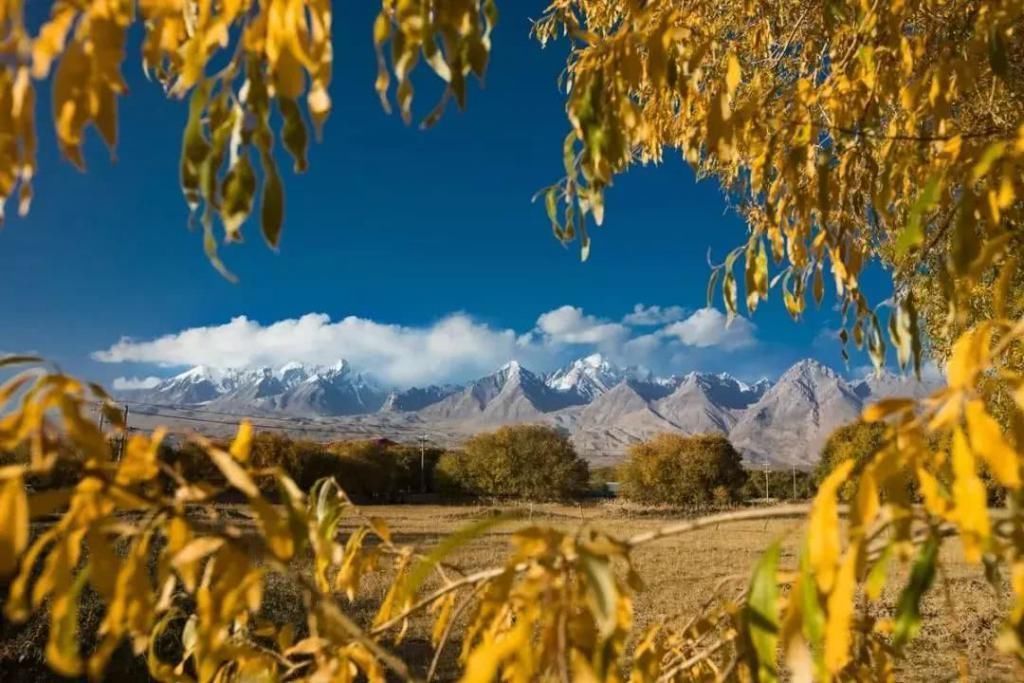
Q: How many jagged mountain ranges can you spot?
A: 1